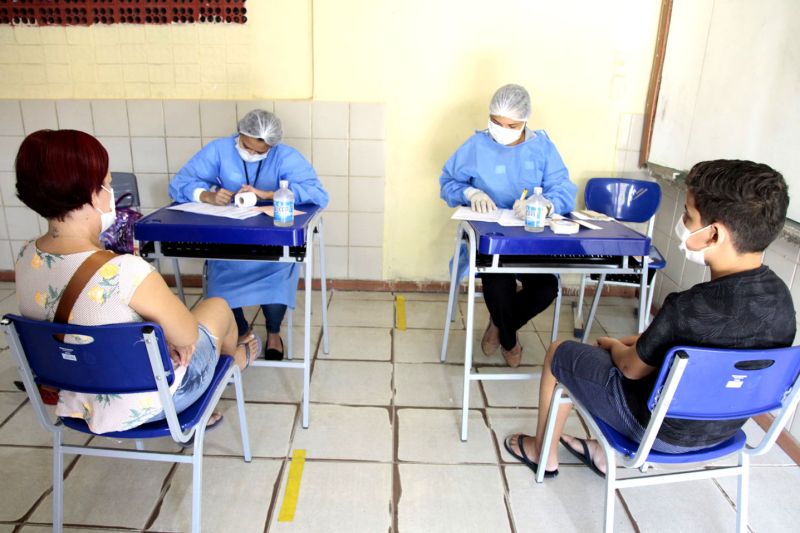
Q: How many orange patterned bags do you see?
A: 0